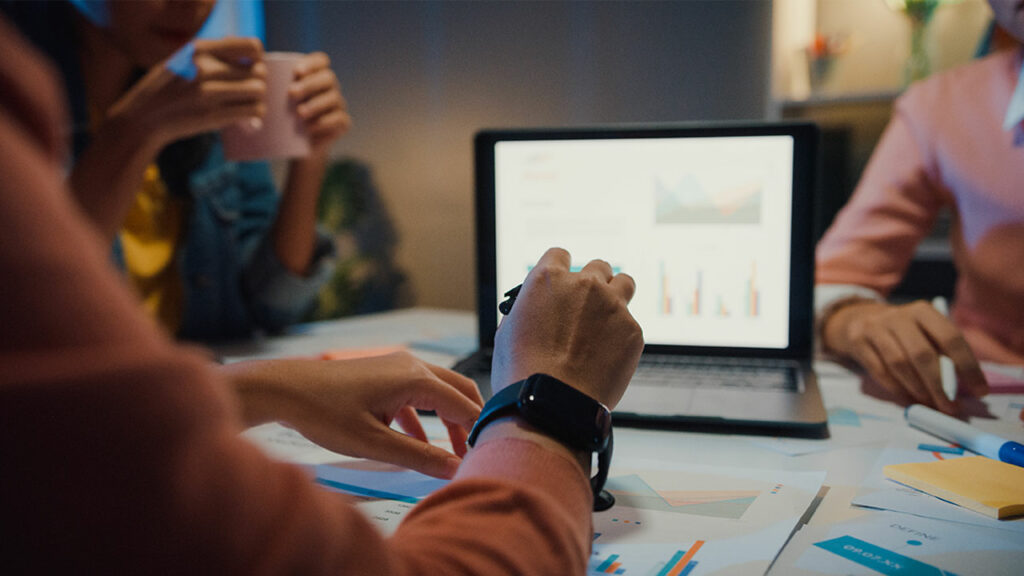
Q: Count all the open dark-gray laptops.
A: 1